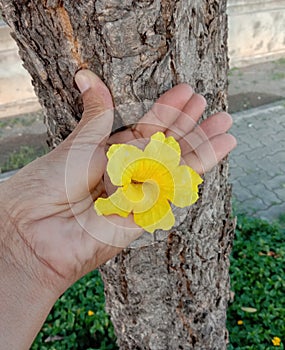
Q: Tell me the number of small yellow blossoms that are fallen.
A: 3